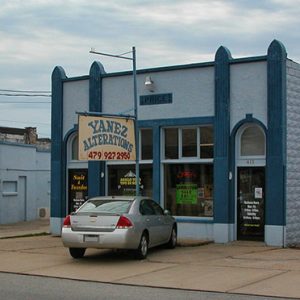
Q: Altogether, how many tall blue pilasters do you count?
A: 4